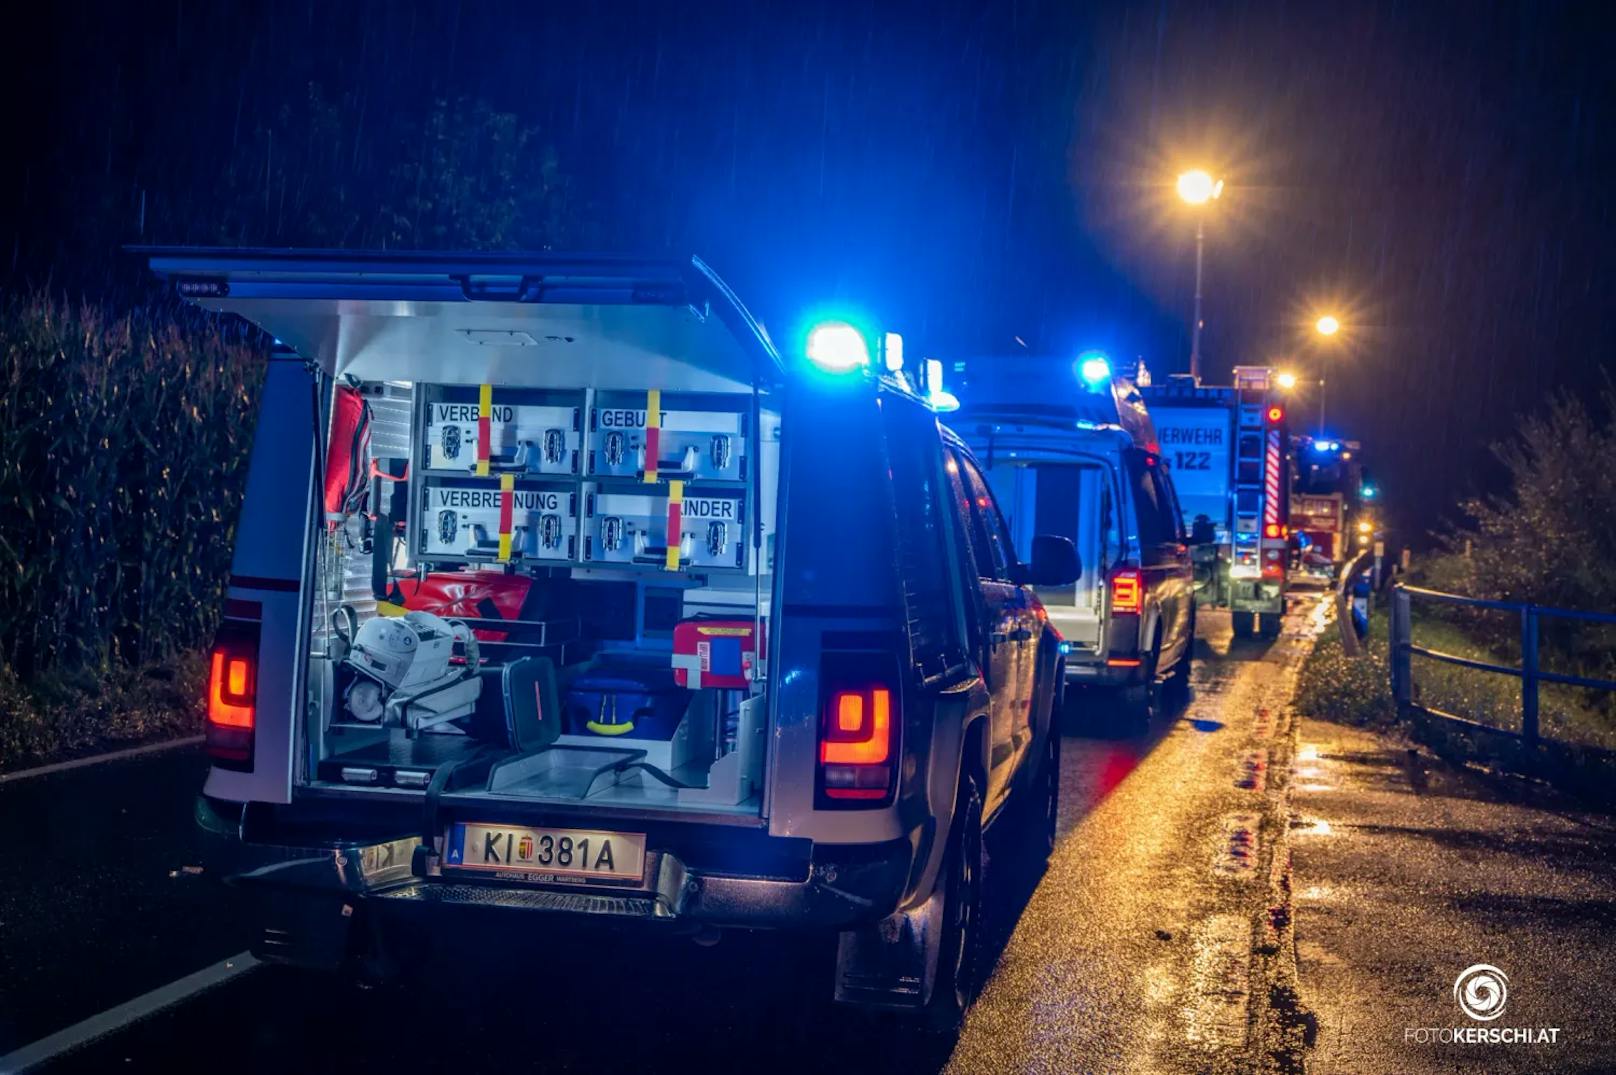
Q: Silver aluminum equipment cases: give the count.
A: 4